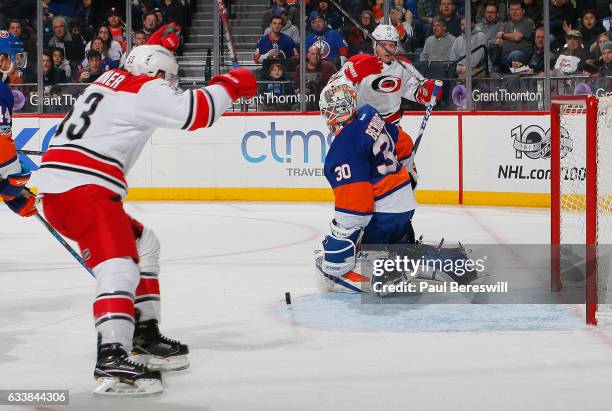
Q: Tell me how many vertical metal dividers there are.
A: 7